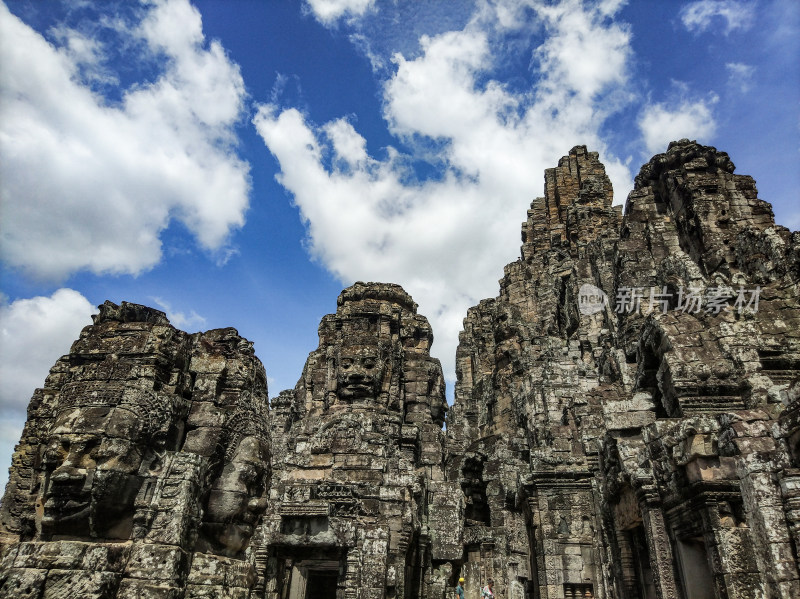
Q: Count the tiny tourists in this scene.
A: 2